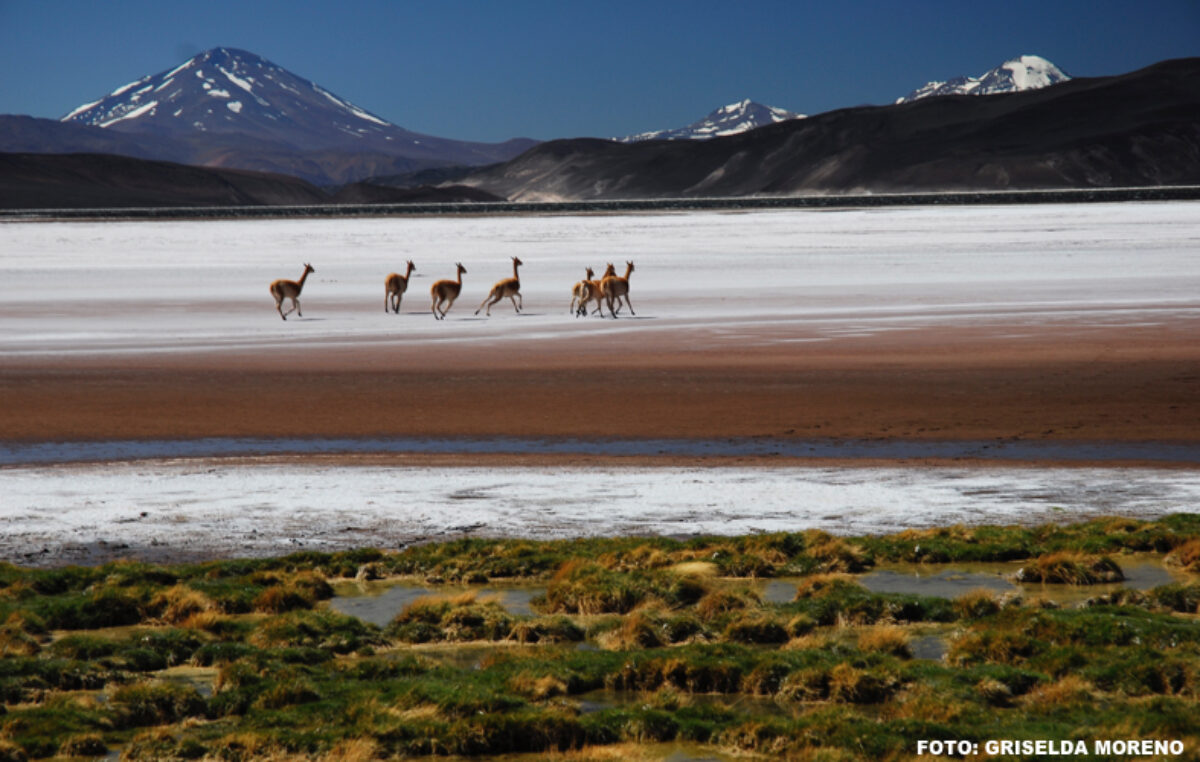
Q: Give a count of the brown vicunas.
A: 7